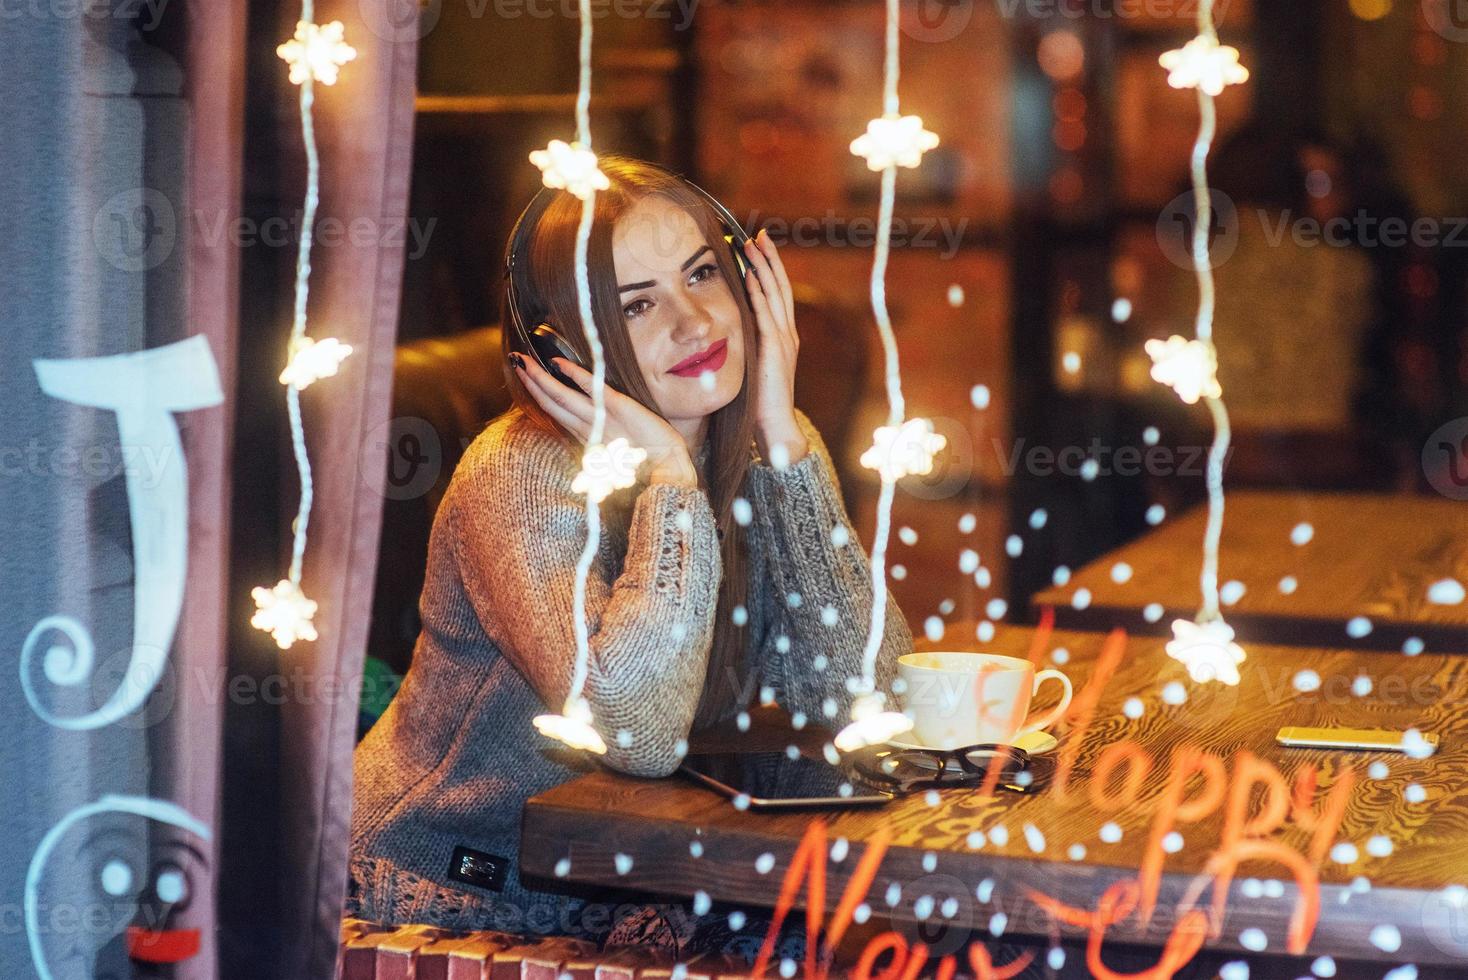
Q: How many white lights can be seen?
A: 12